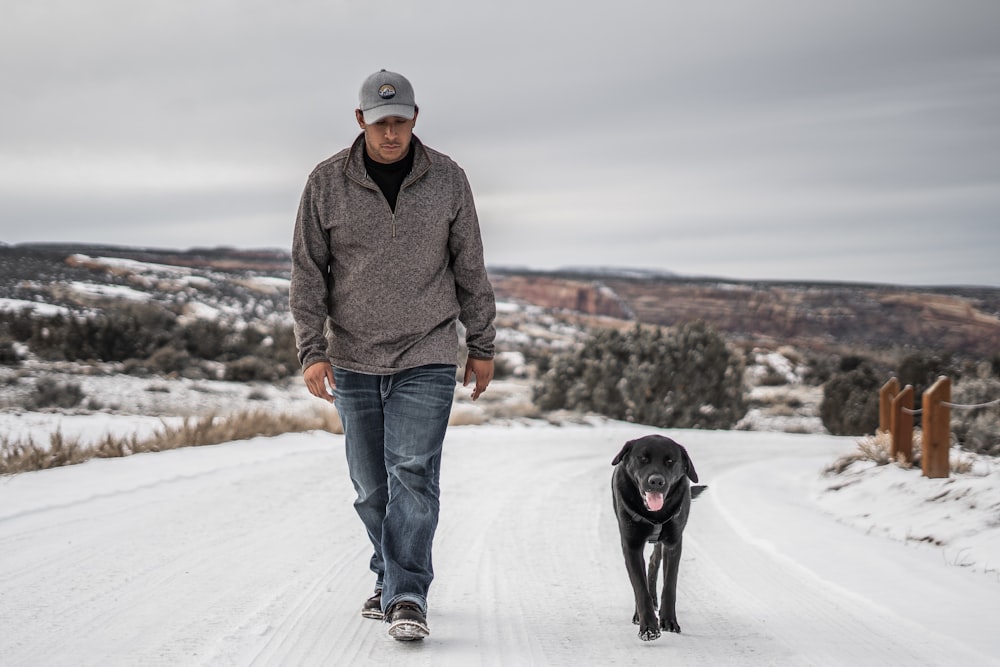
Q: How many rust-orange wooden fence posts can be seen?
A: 3